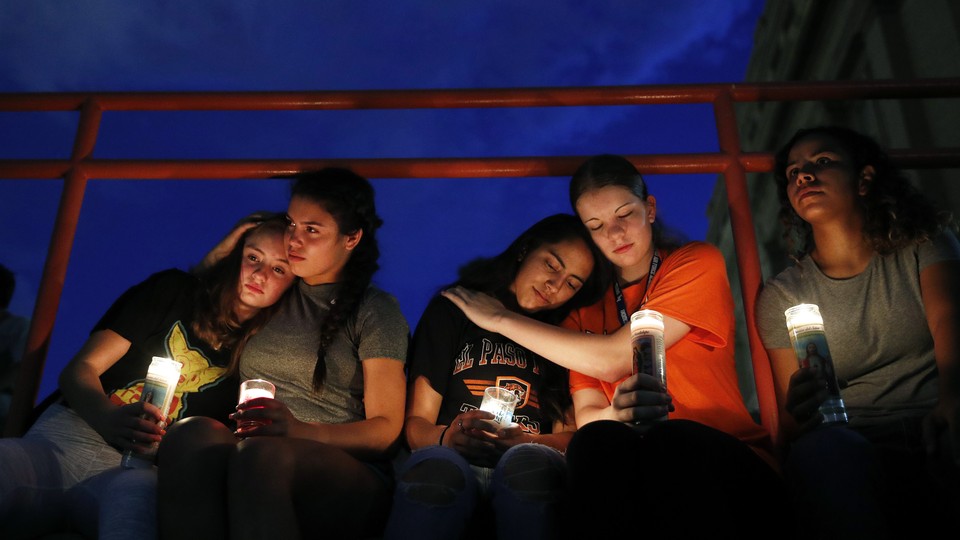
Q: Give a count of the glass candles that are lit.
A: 5